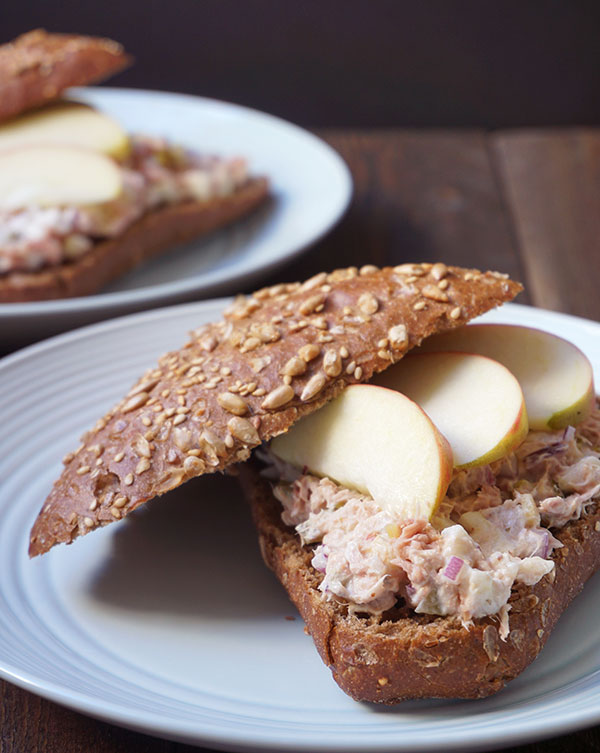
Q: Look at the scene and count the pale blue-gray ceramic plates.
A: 2